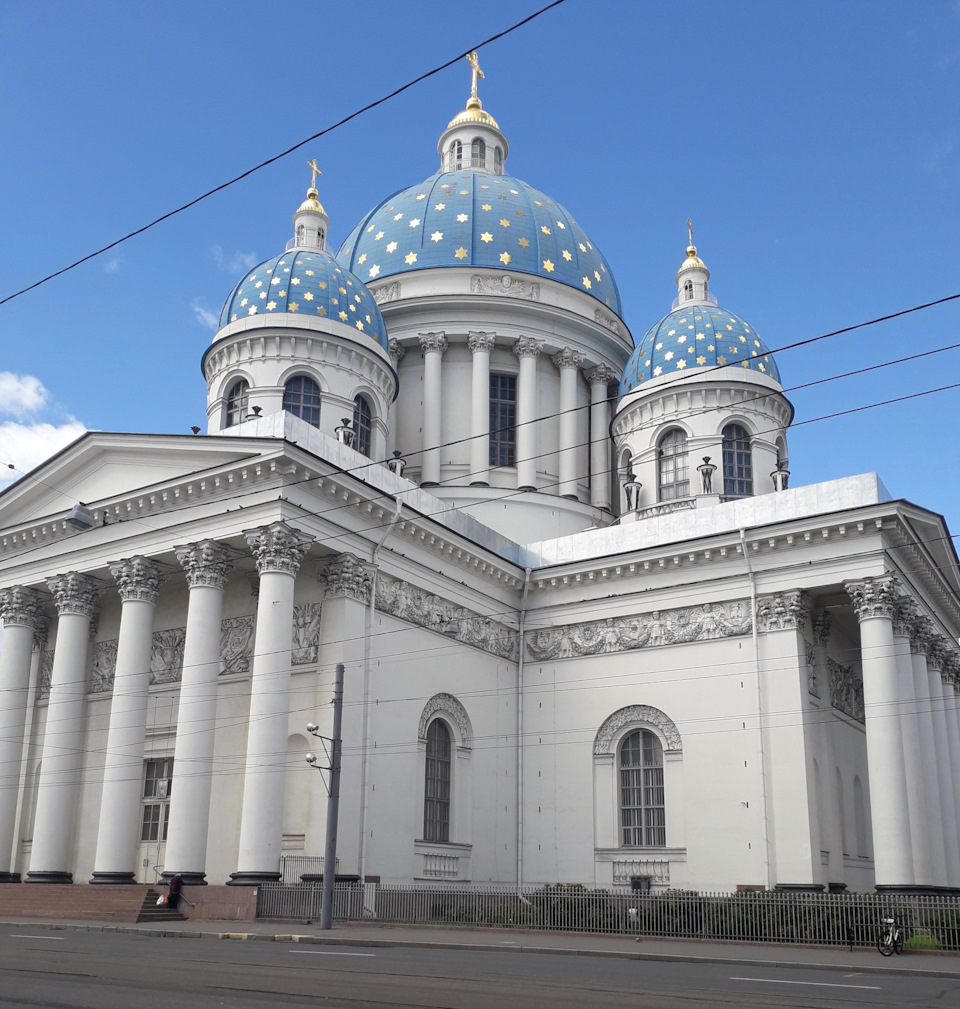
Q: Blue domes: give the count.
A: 3